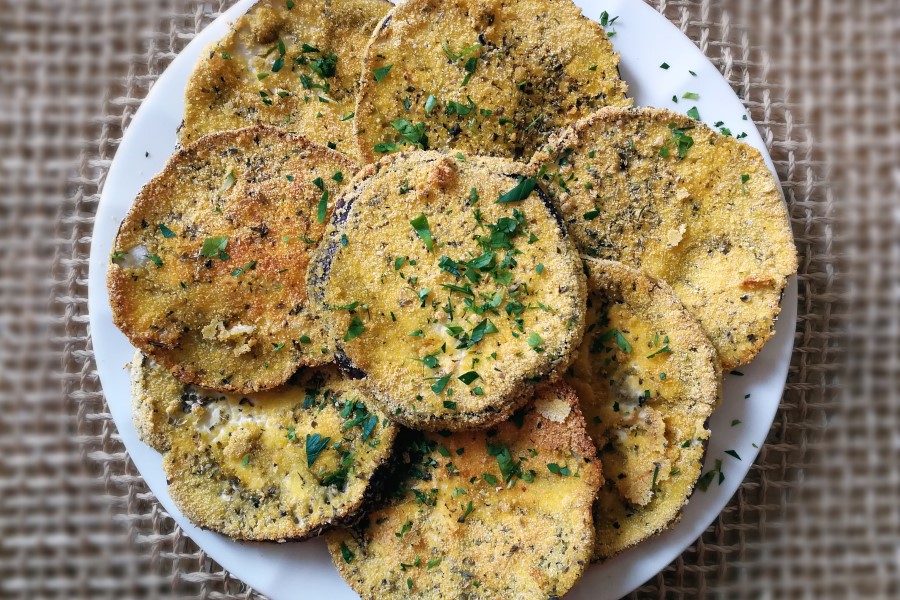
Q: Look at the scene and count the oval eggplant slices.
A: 8